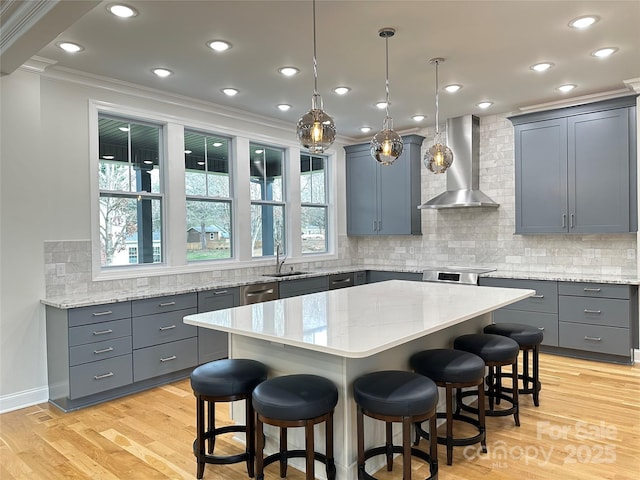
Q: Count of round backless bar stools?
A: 6